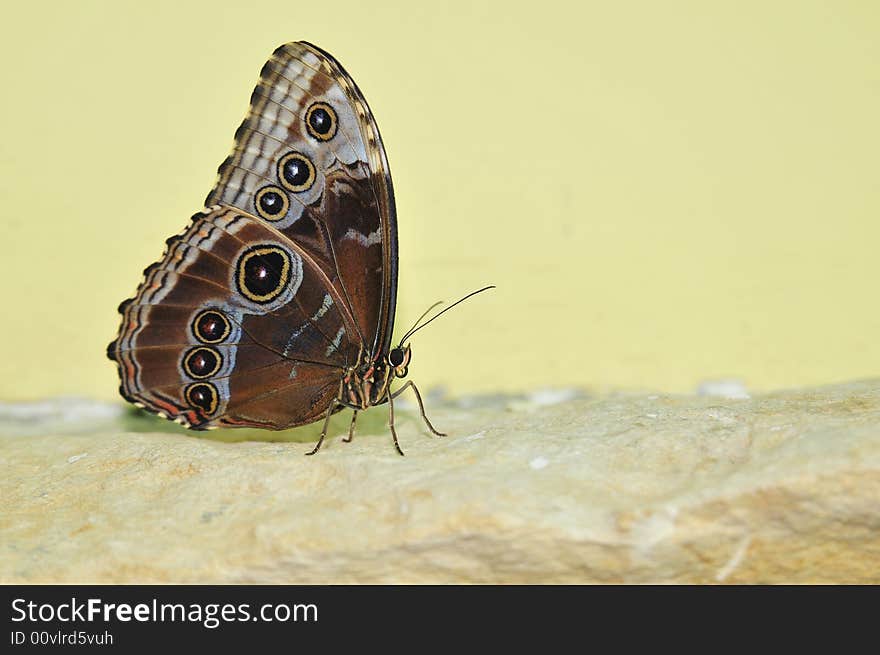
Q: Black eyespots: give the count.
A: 7